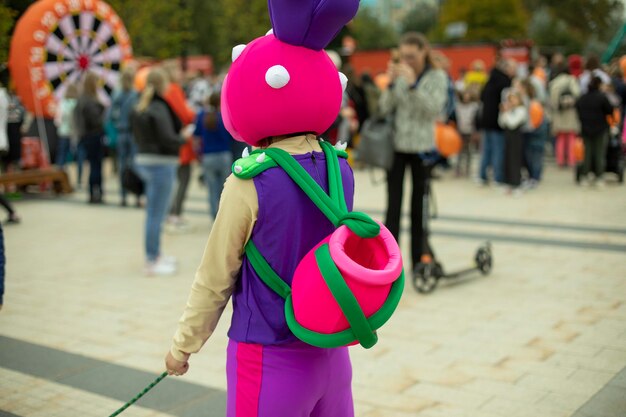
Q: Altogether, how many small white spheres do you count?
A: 4